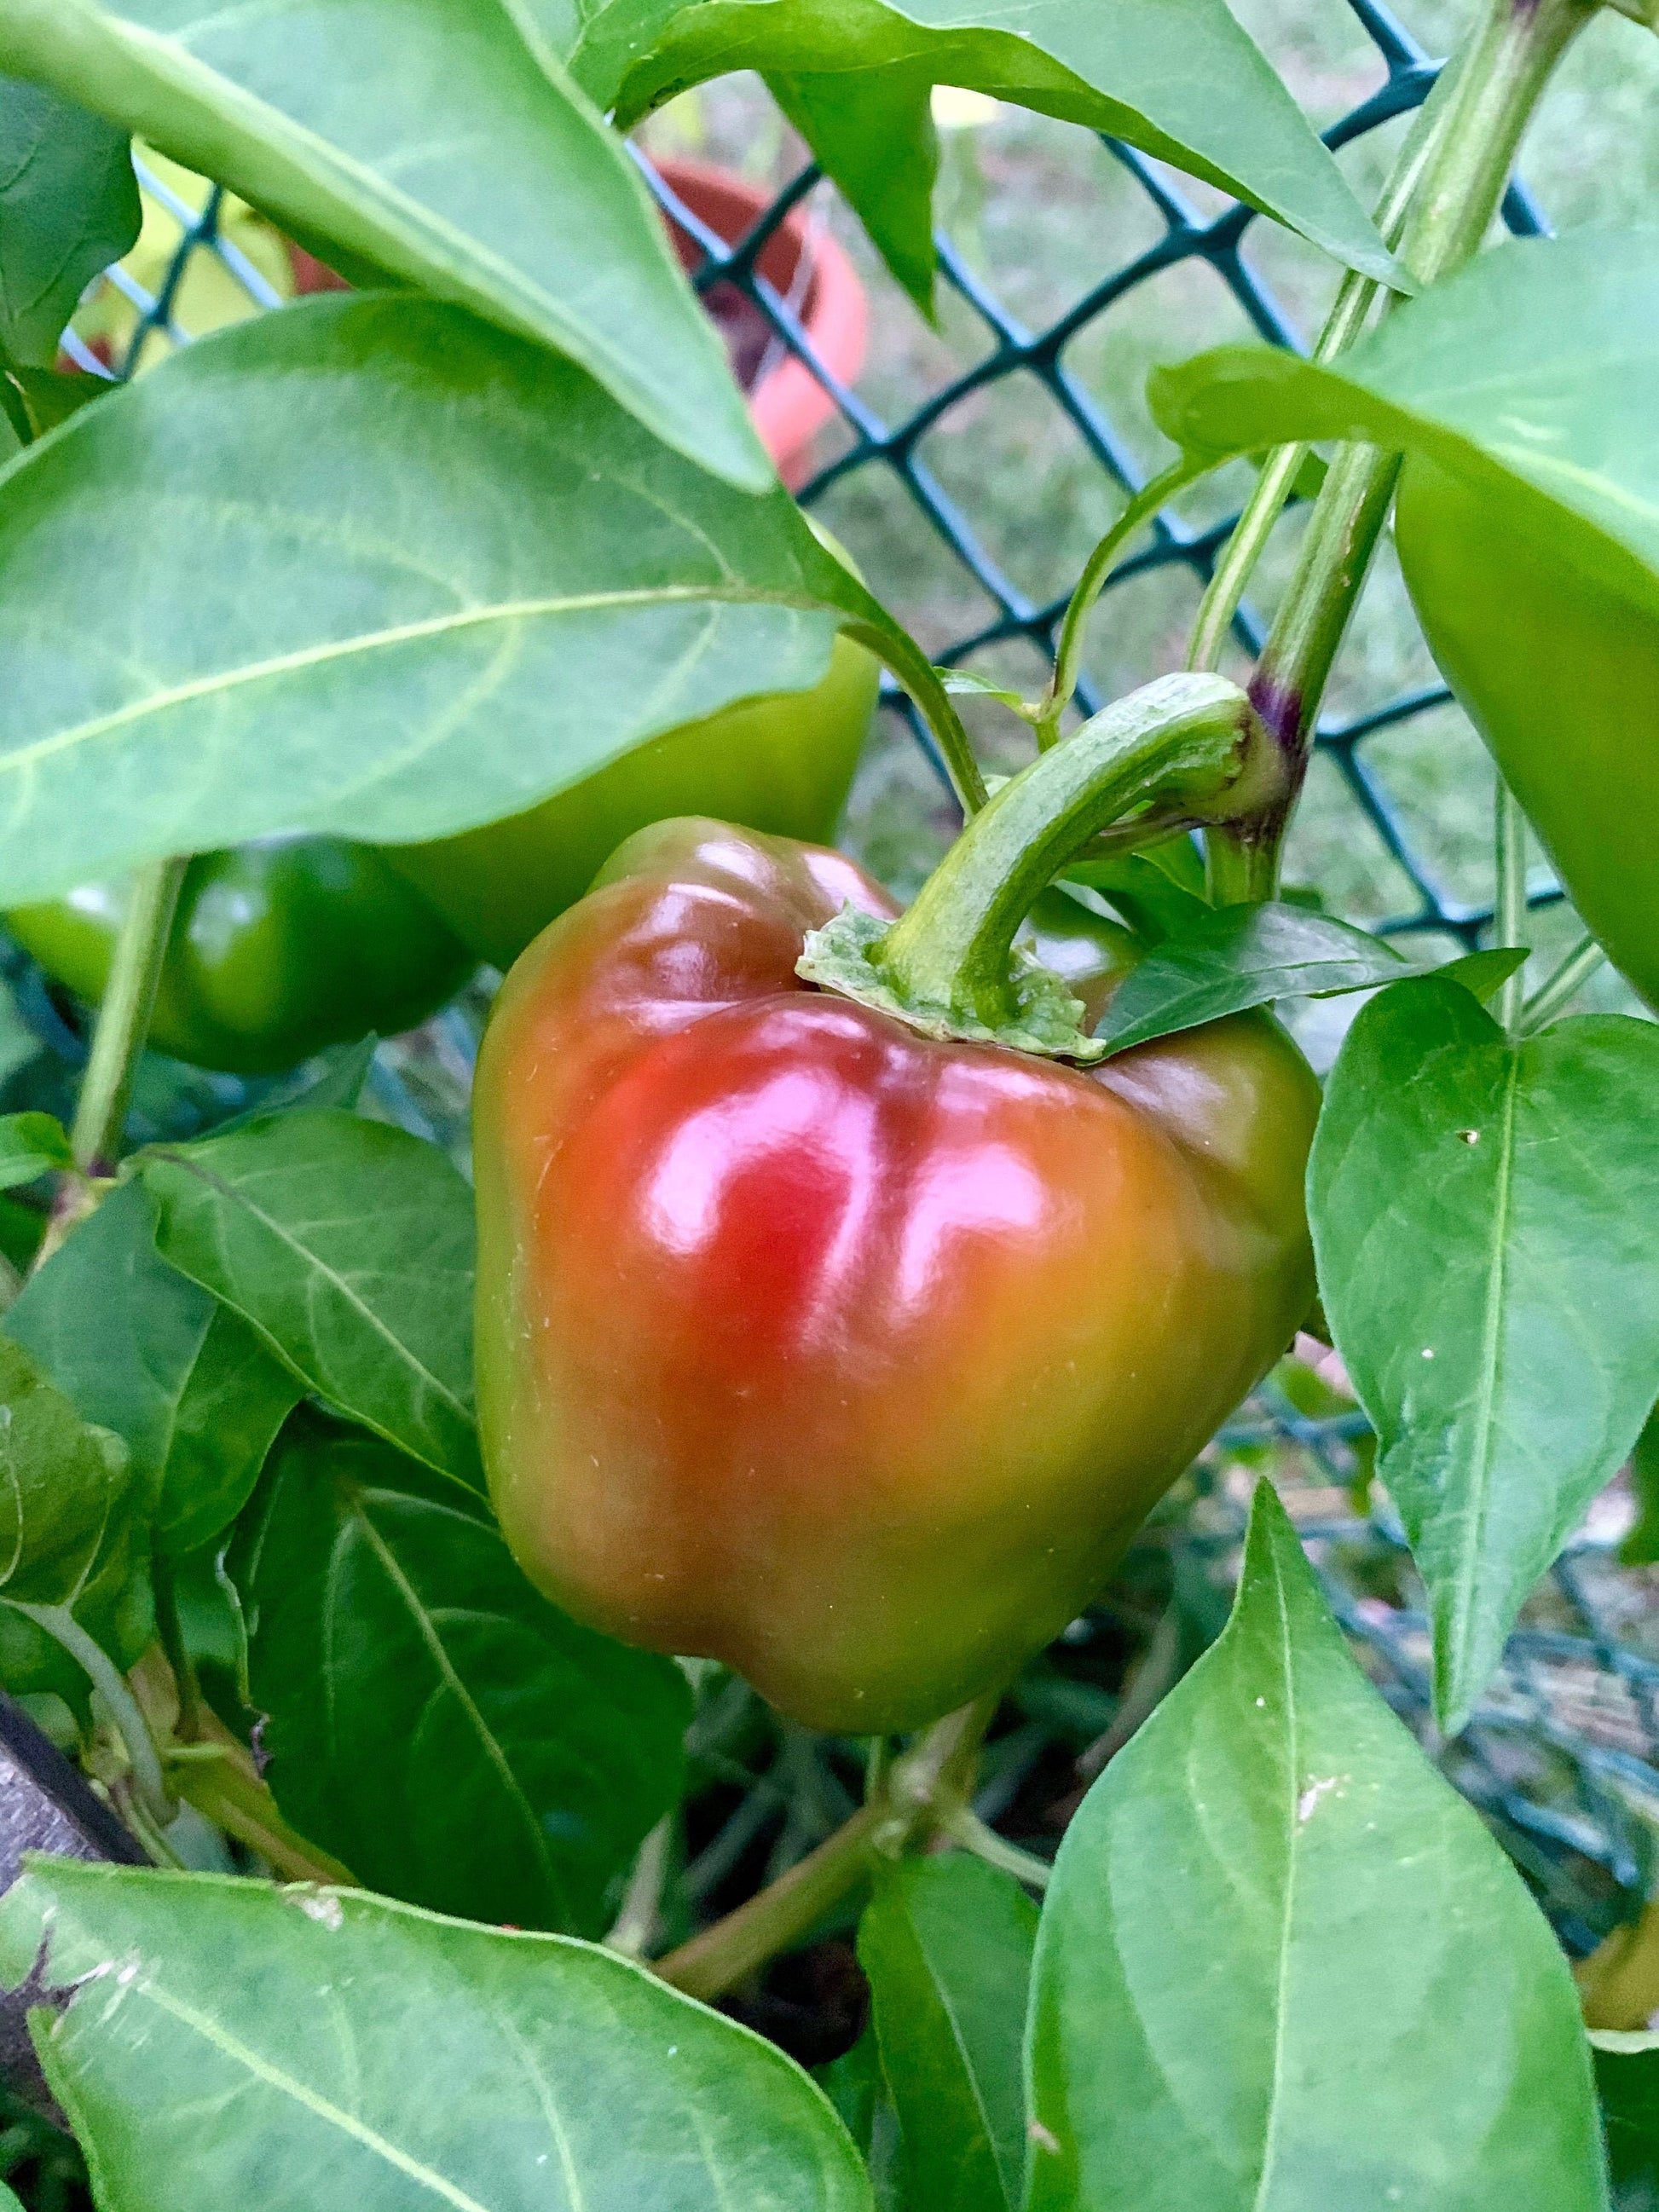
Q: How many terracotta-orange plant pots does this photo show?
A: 1